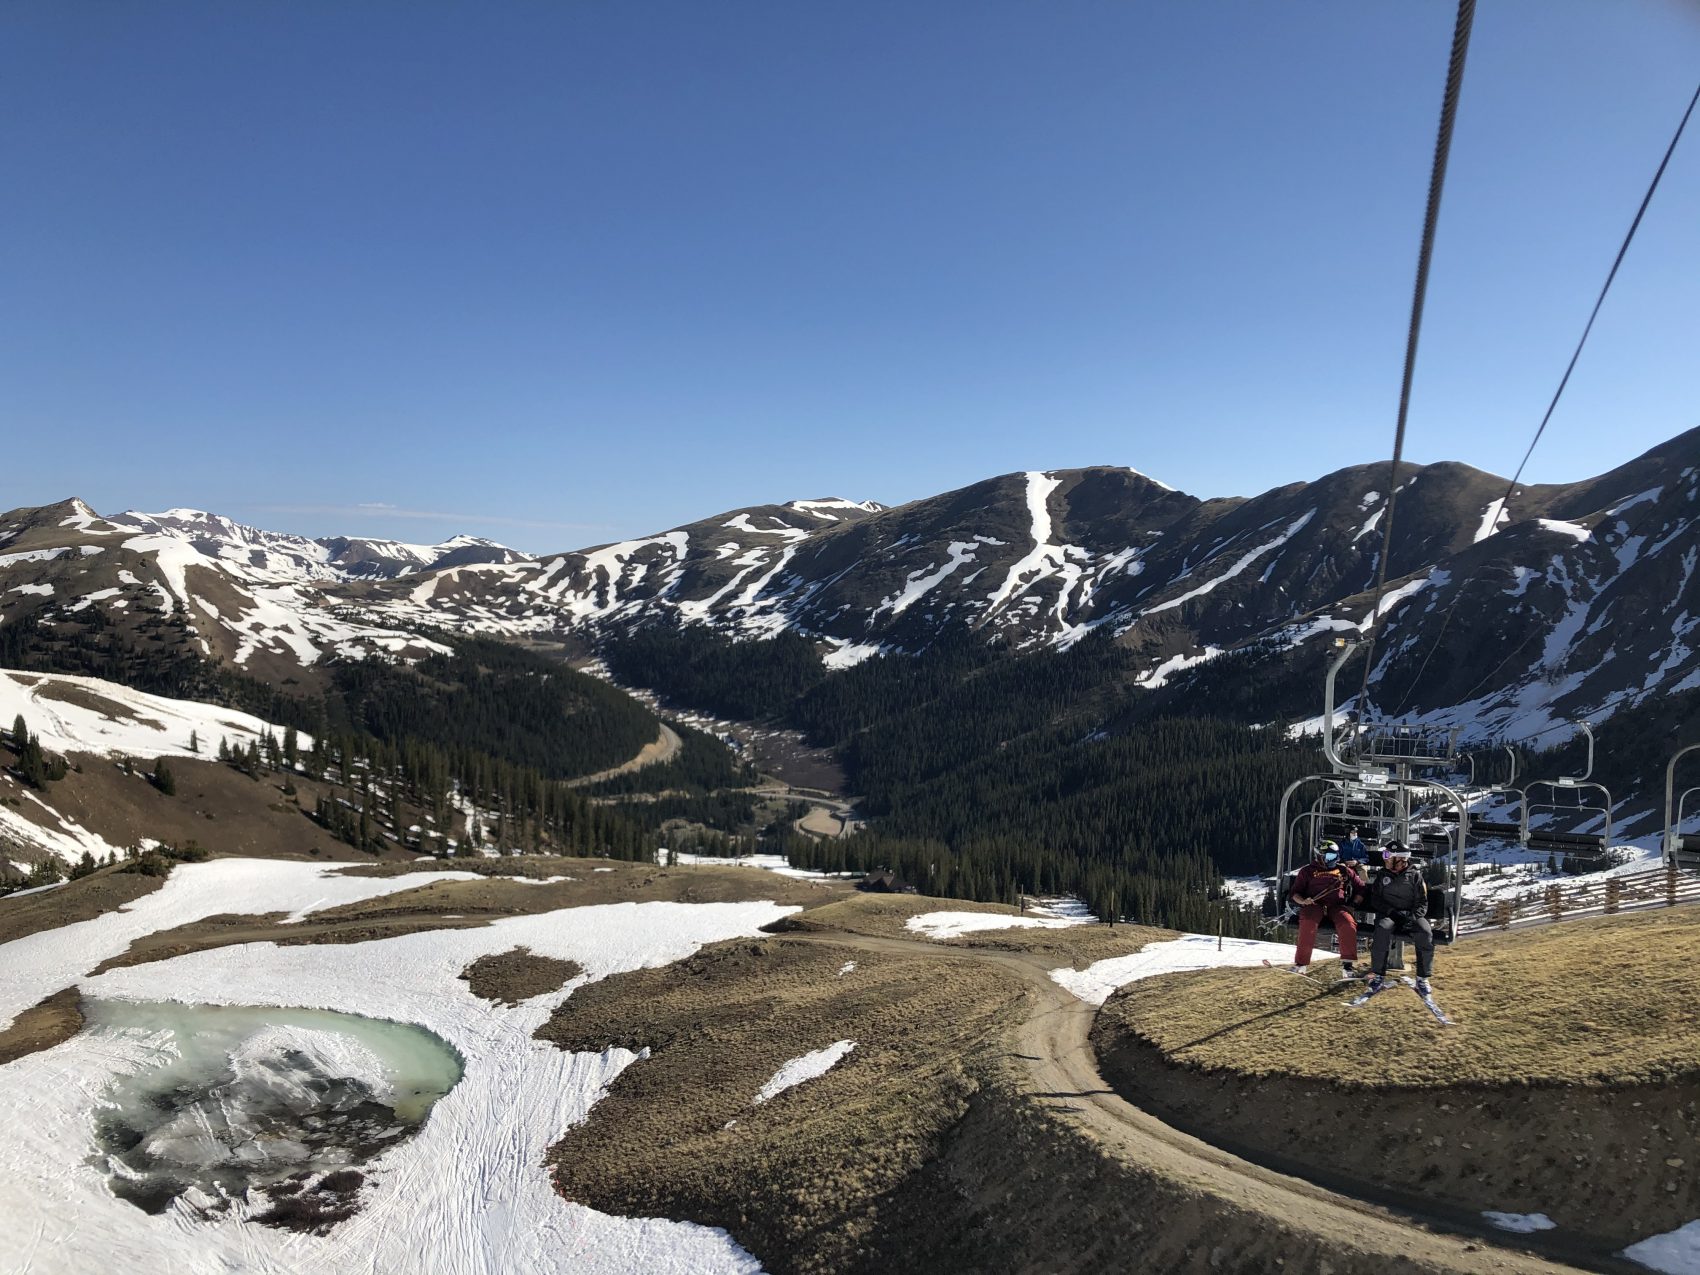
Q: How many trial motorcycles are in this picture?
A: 0